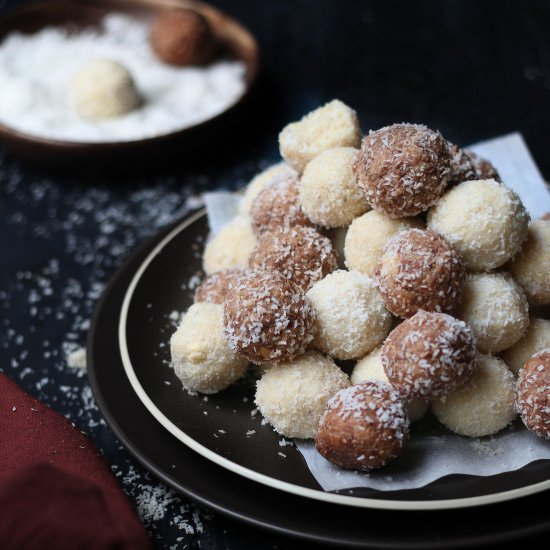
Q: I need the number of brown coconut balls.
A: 11